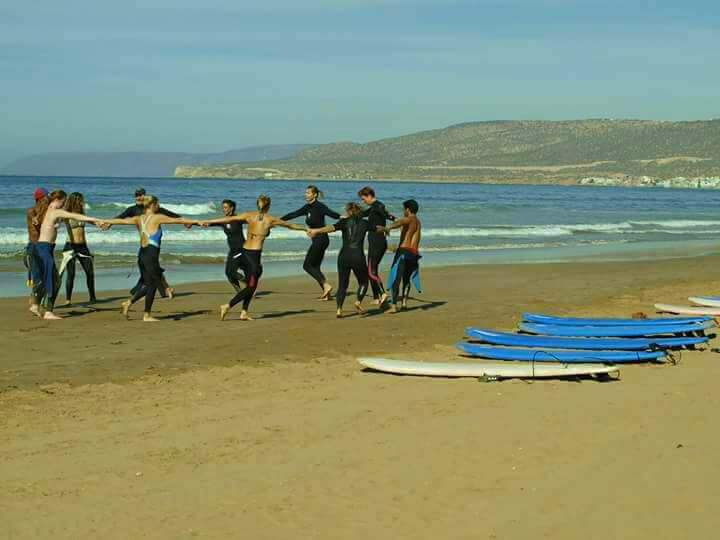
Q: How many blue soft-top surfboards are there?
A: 4